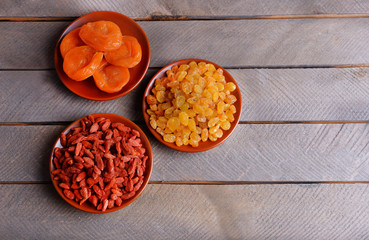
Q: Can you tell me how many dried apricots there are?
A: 5